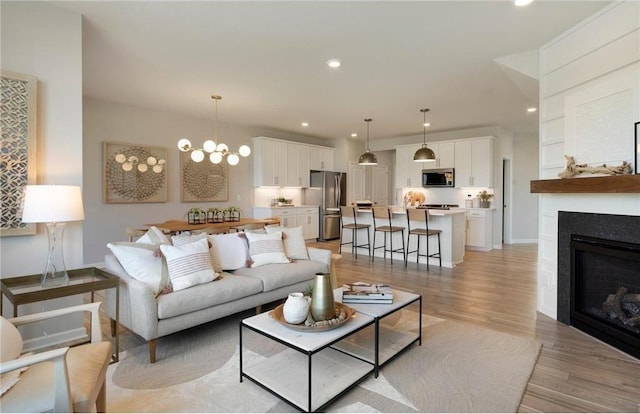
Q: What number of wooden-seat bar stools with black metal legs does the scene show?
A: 3